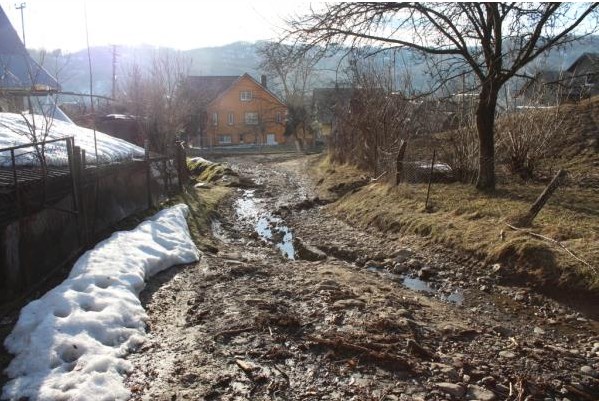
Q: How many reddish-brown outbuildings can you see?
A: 1